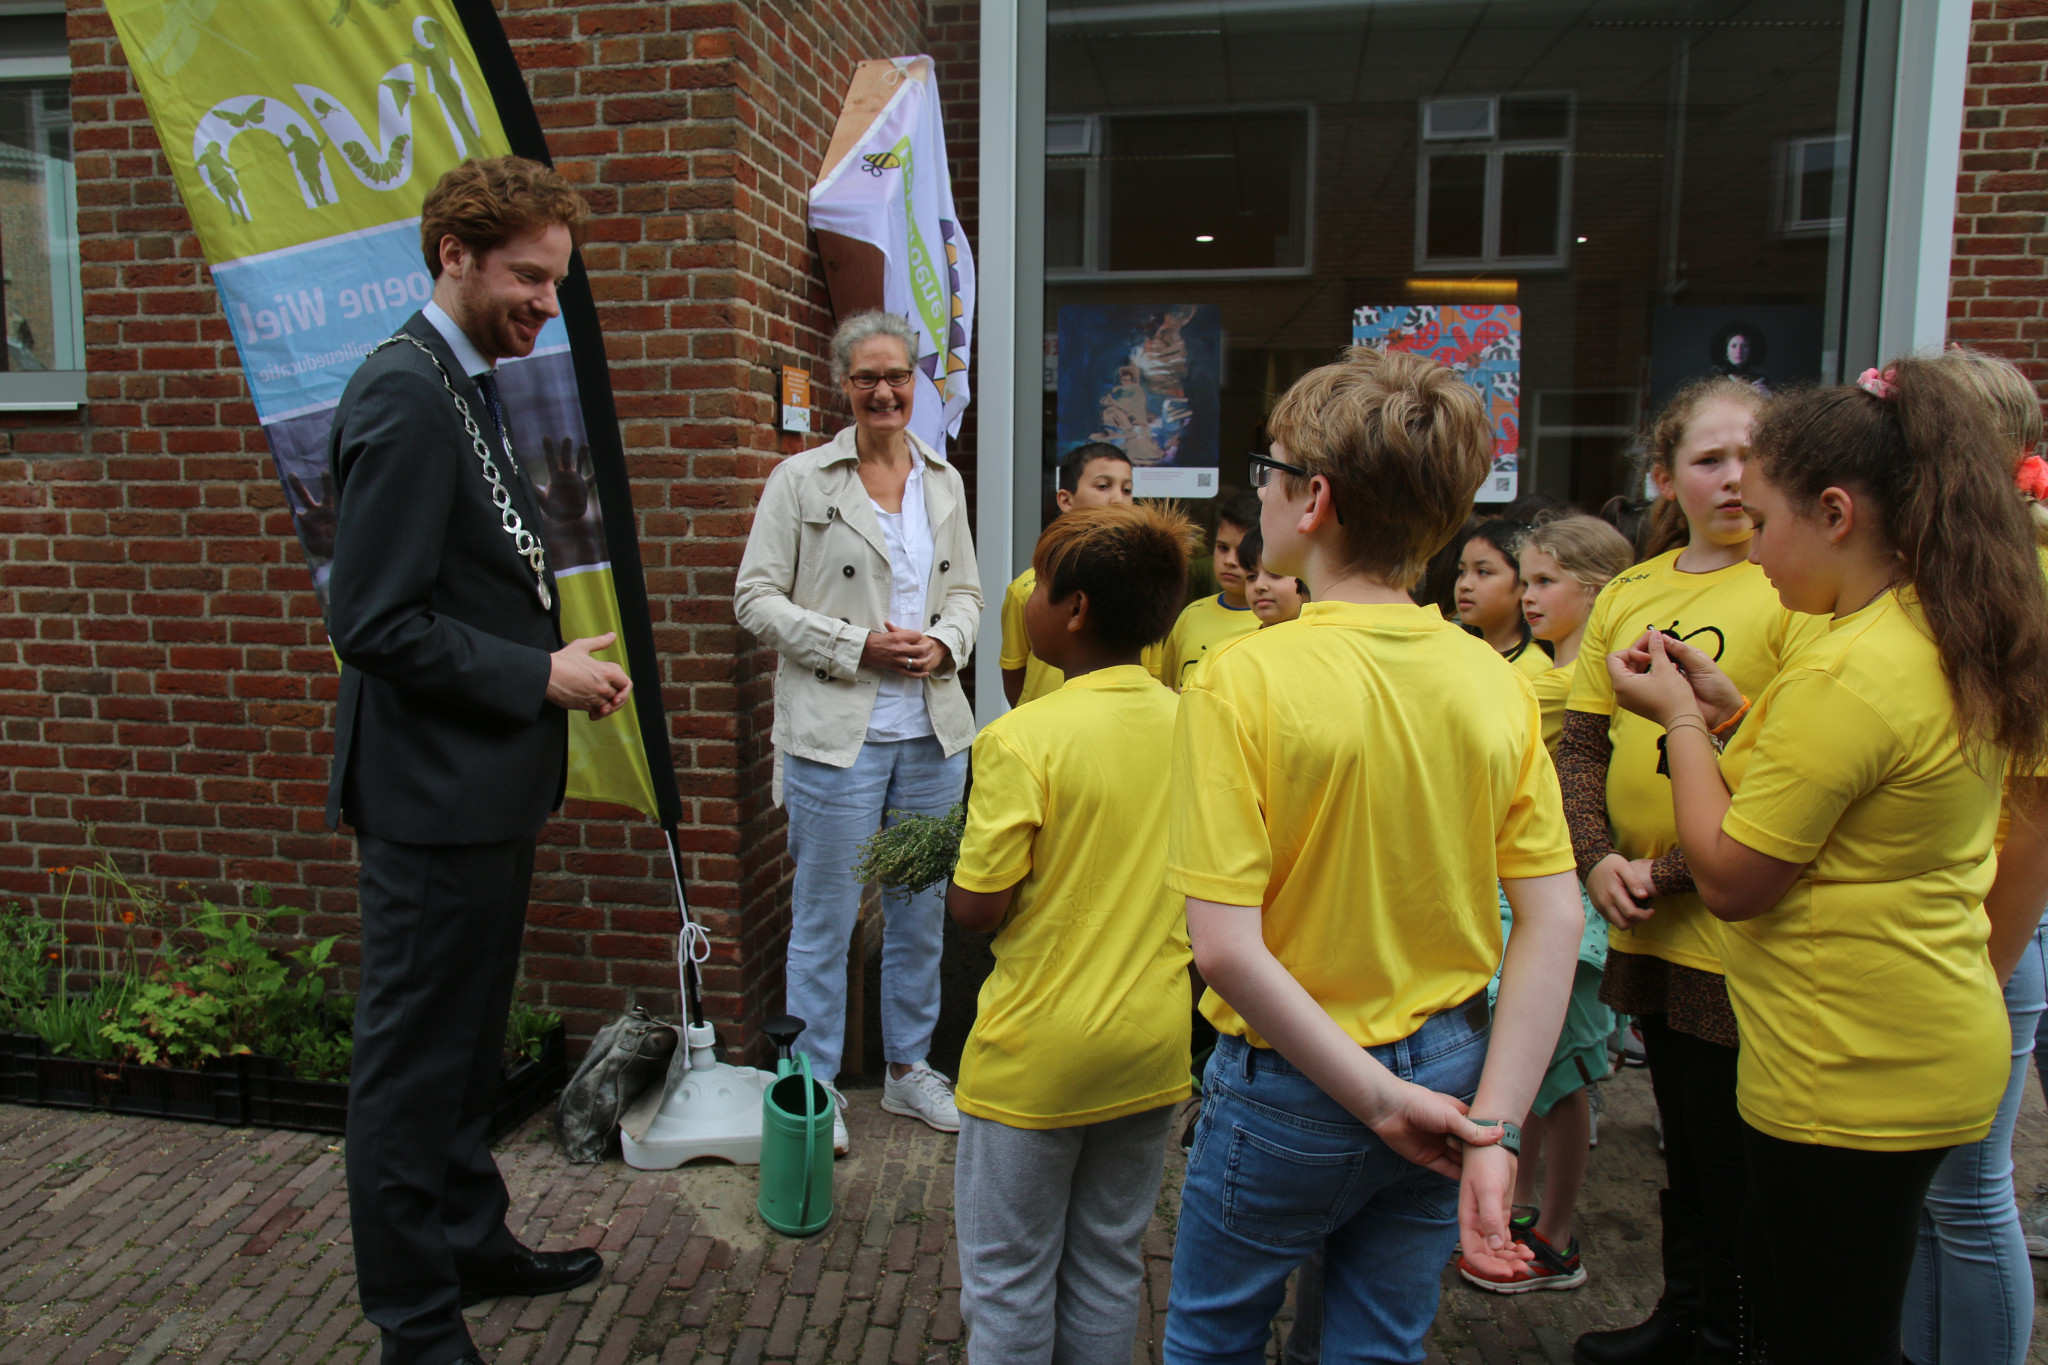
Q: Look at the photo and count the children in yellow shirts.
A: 10